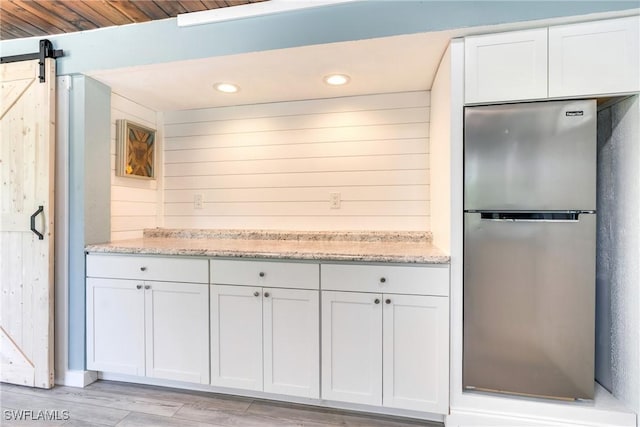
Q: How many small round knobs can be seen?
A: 9